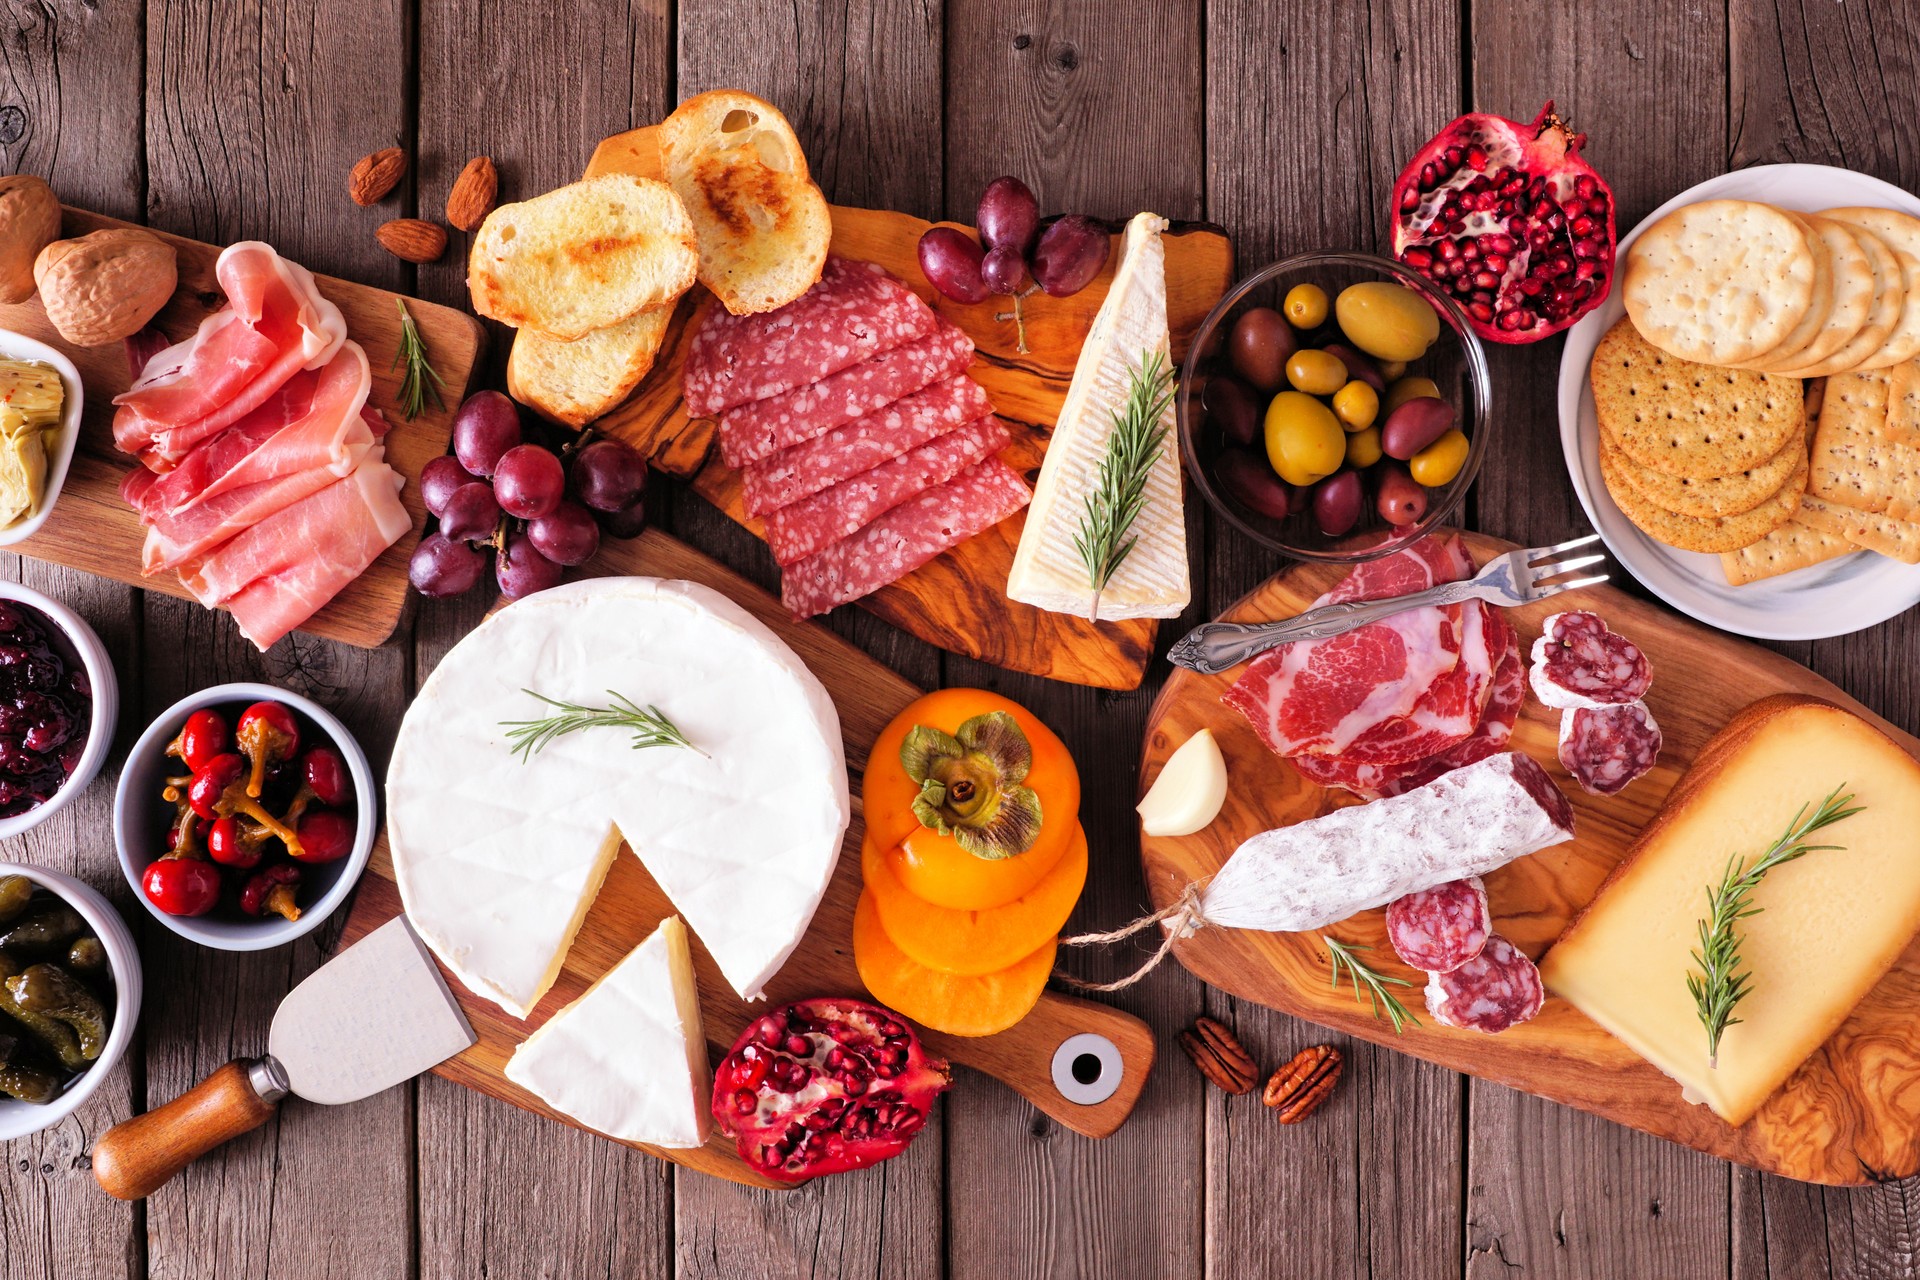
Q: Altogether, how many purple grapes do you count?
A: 13